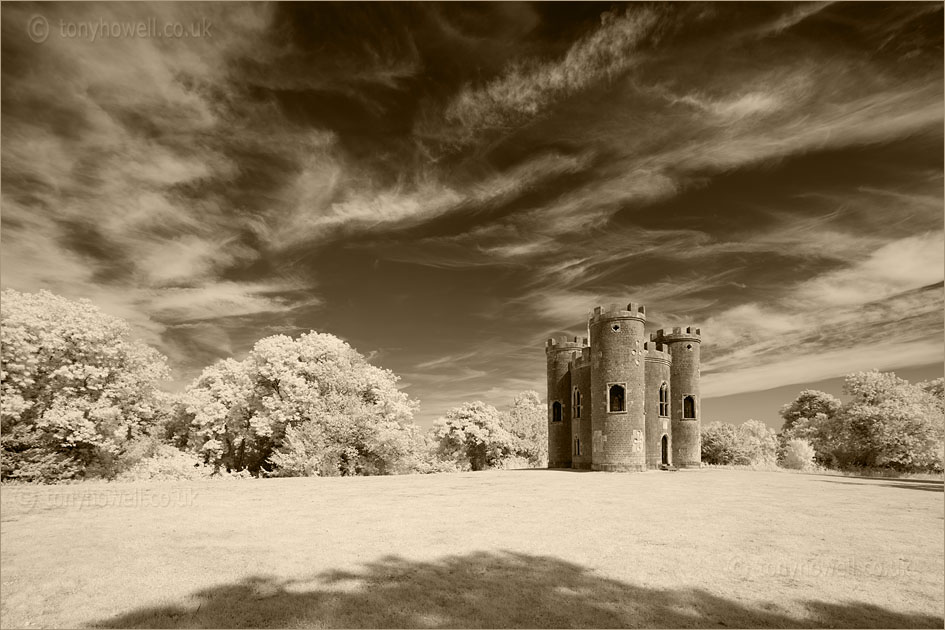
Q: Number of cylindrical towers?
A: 3